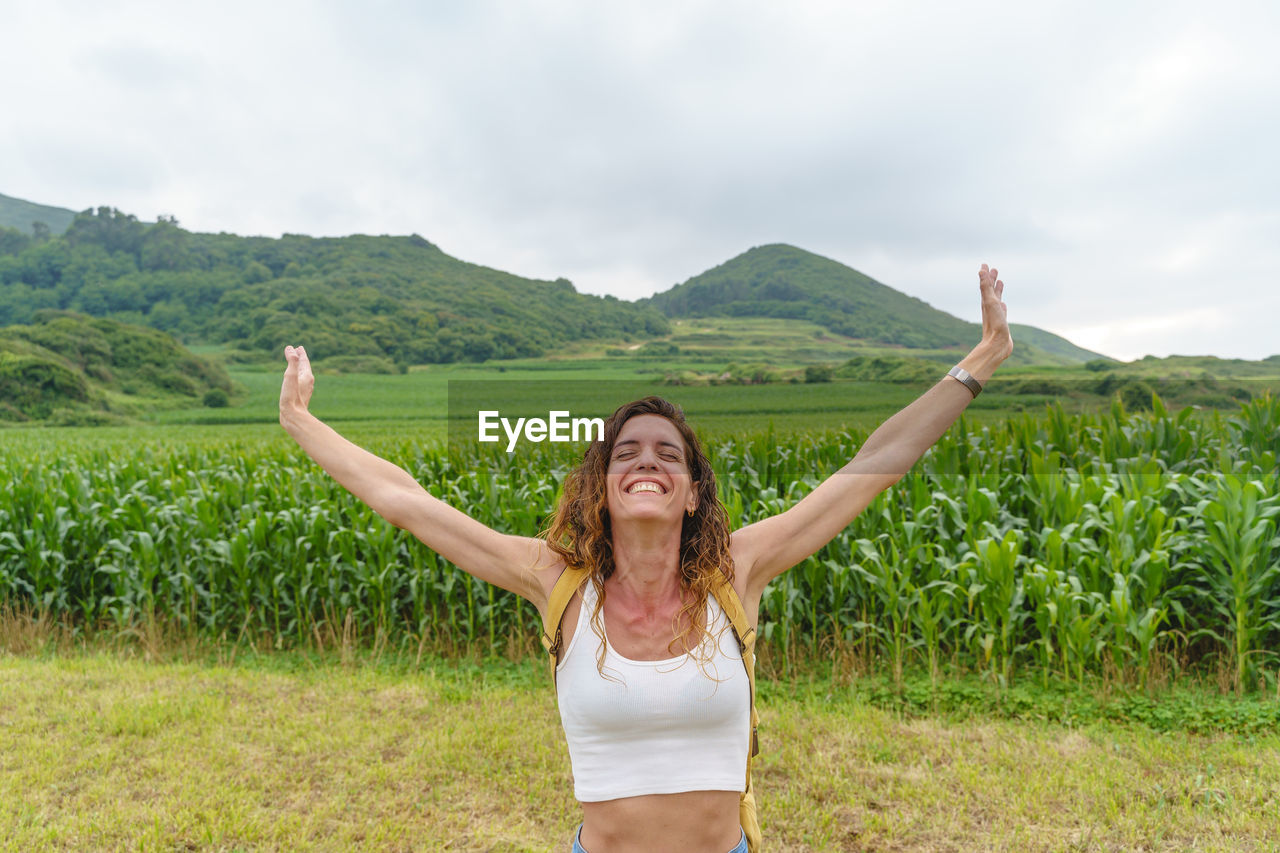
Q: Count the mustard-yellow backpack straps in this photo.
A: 2